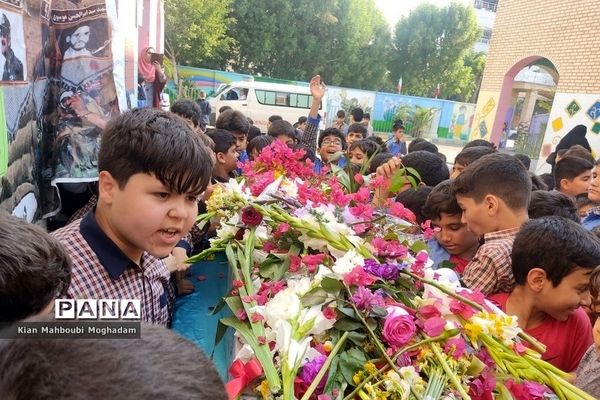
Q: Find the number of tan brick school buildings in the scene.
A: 1